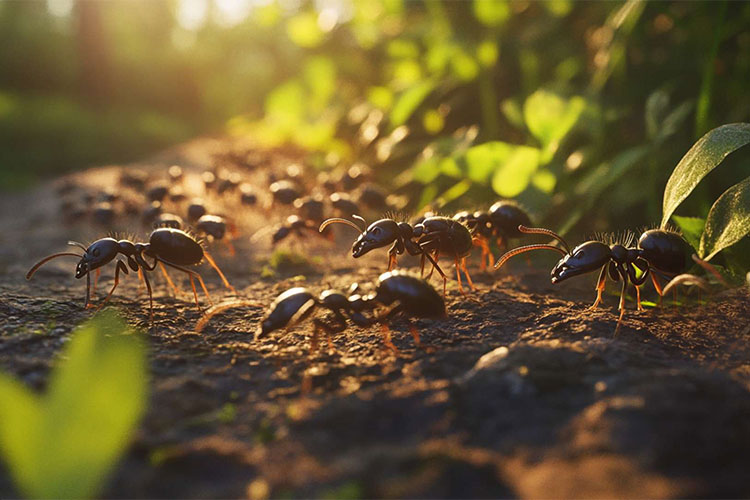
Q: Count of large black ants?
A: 5